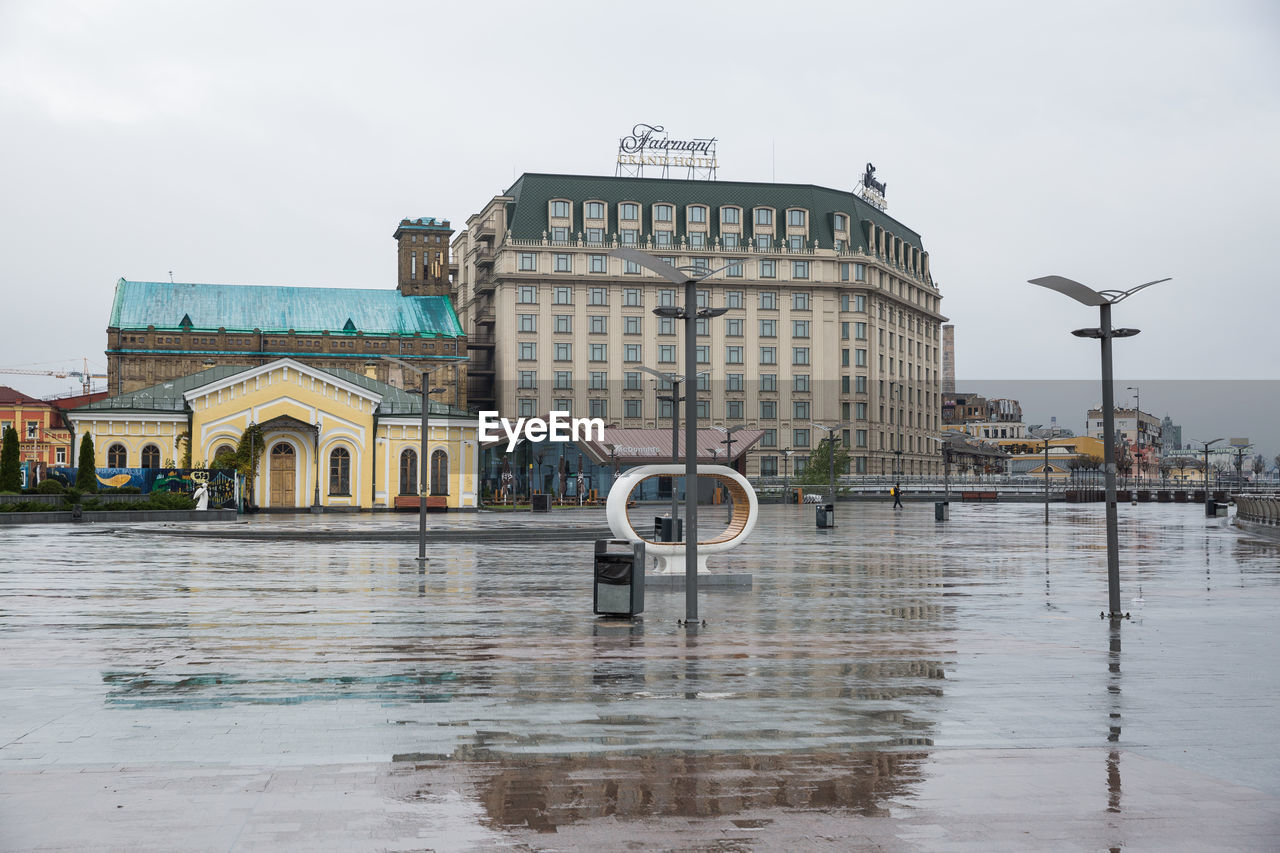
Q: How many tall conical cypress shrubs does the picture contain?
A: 2